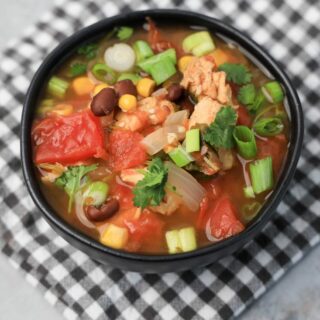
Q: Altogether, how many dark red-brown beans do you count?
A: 4